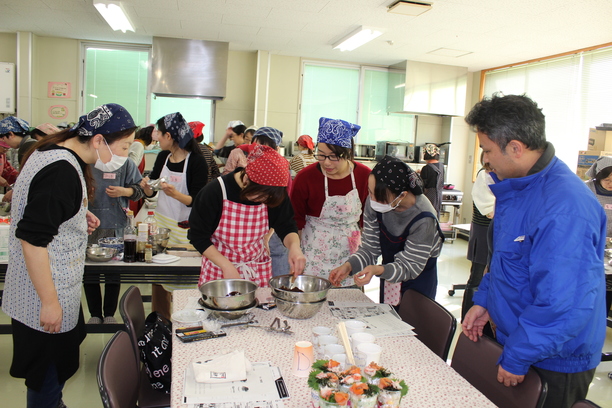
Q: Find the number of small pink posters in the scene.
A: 2